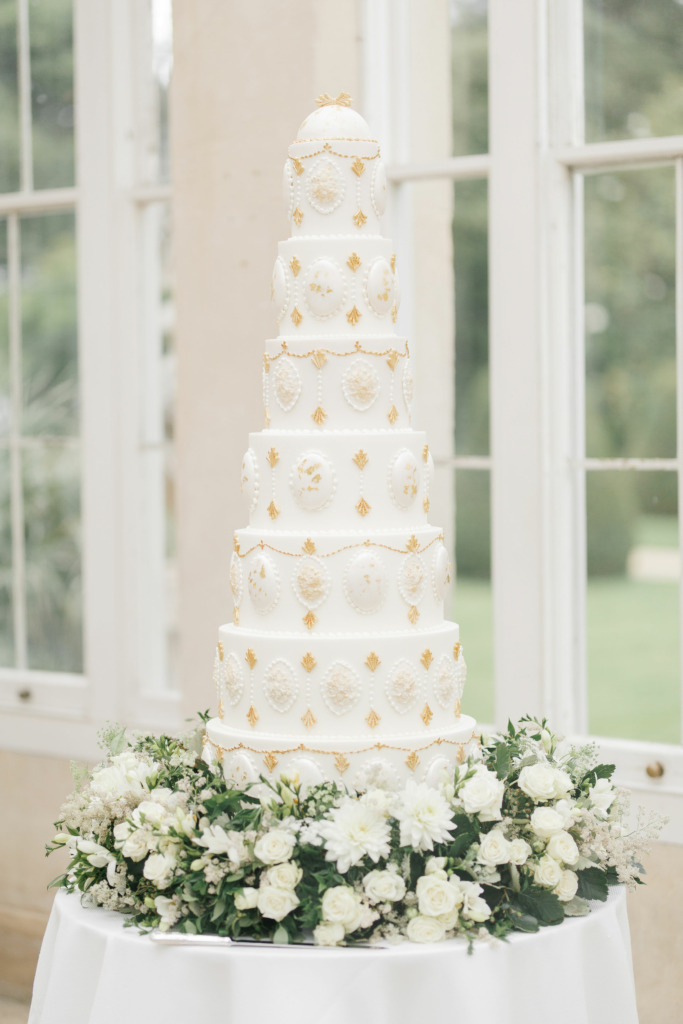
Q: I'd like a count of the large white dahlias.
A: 2